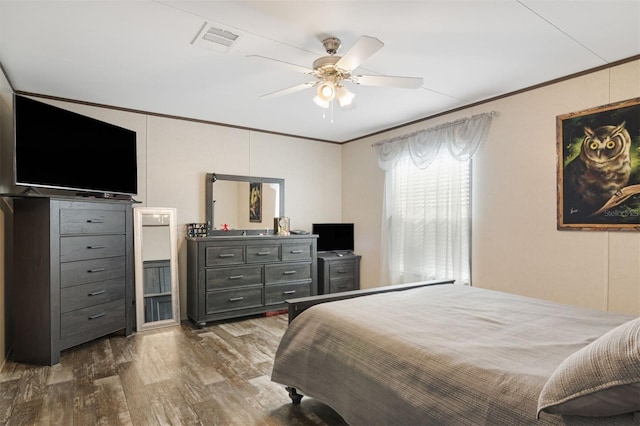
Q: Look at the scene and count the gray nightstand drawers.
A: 2